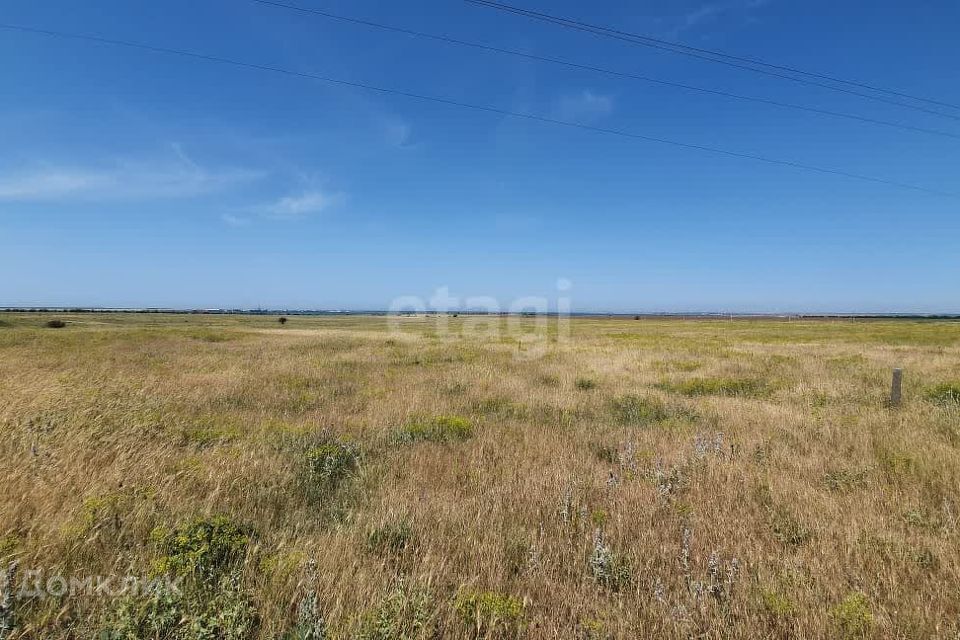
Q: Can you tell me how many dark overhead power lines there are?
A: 4